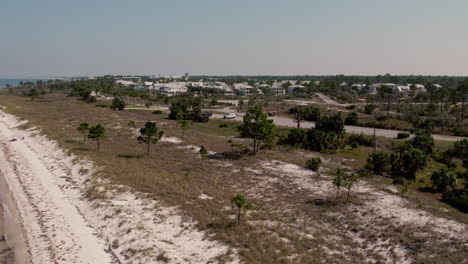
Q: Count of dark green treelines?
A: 1